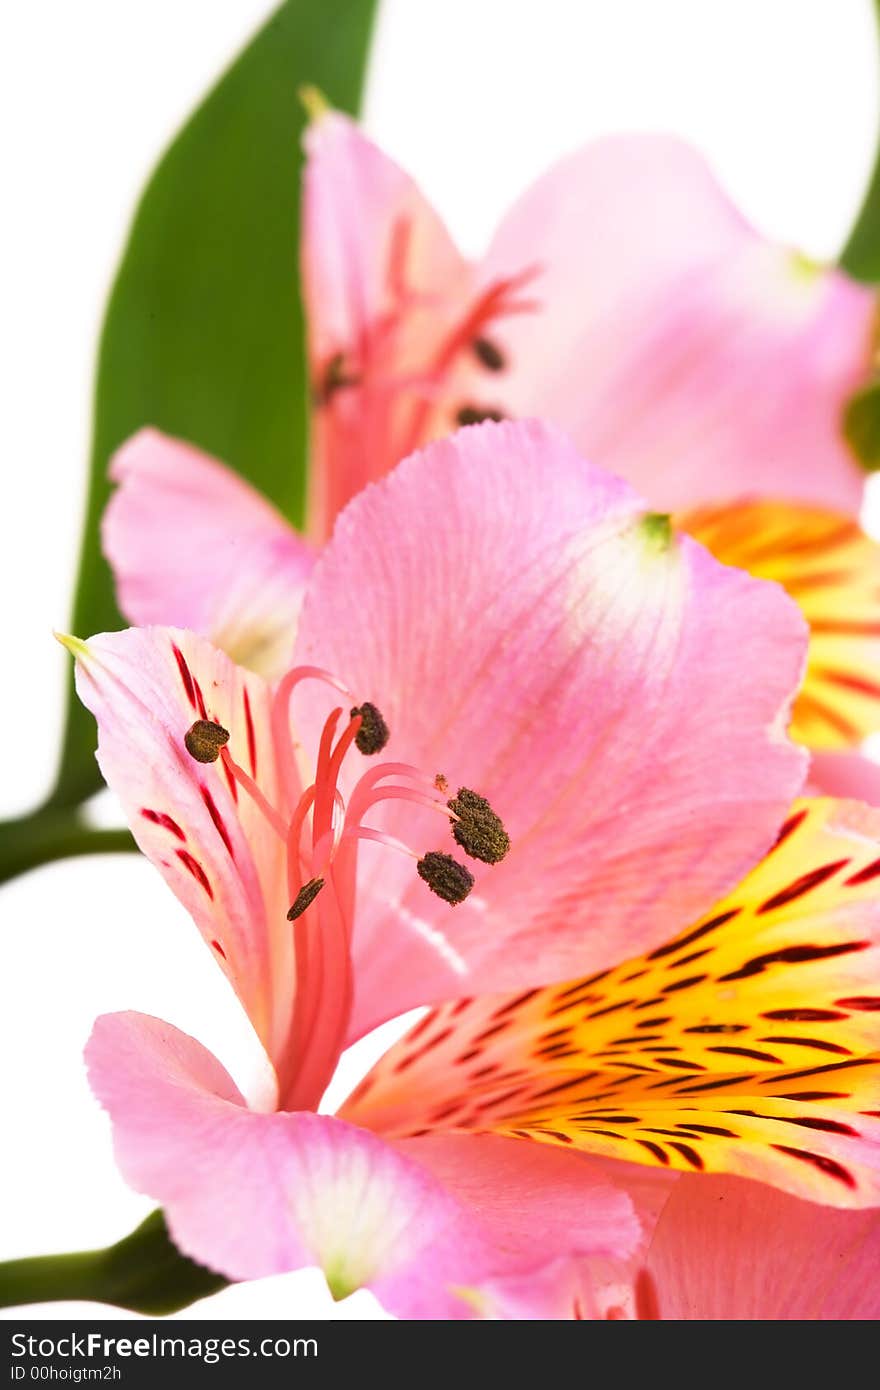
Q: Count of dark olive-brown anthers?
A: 8